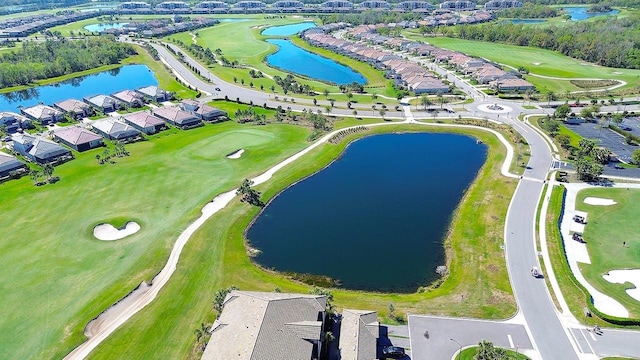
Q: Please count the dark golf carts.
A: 2